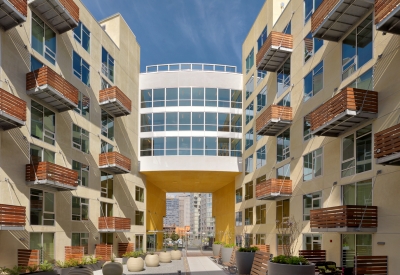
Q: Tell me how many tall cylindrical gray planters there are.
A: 4